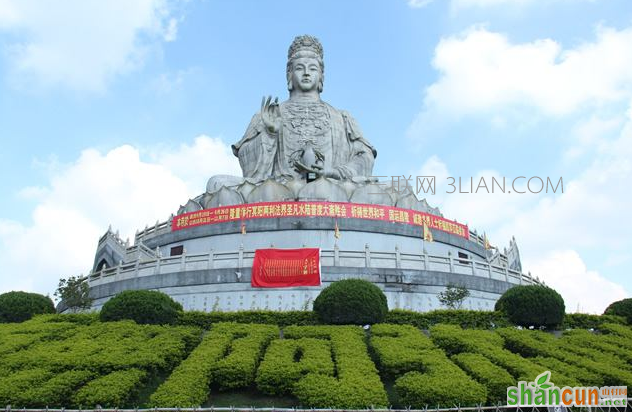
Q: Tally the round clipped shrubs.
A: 5